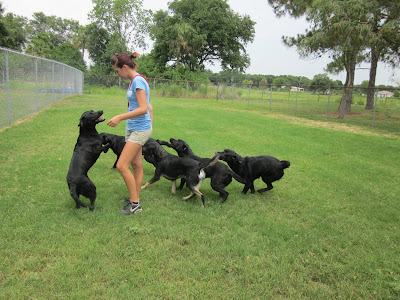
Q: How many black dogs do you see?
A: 5